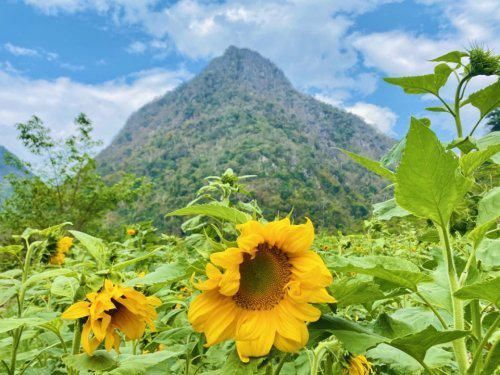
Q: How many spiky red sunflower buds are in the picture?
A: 0